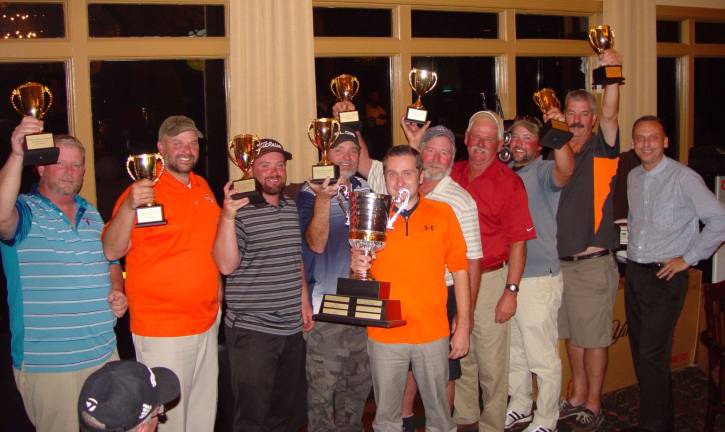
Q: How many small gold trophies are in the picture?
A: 8